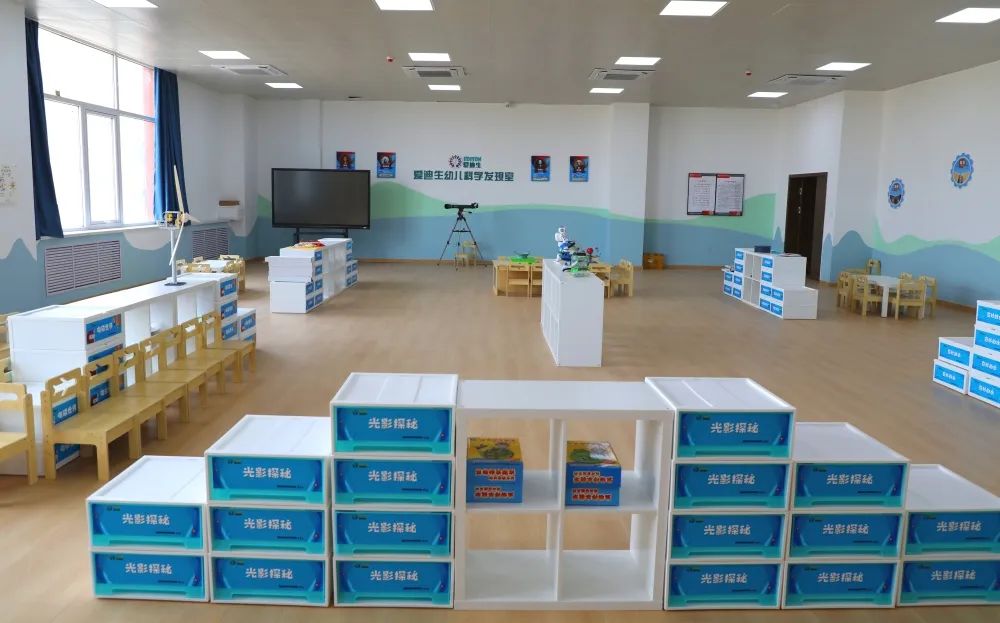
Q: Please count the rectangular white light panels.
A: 12